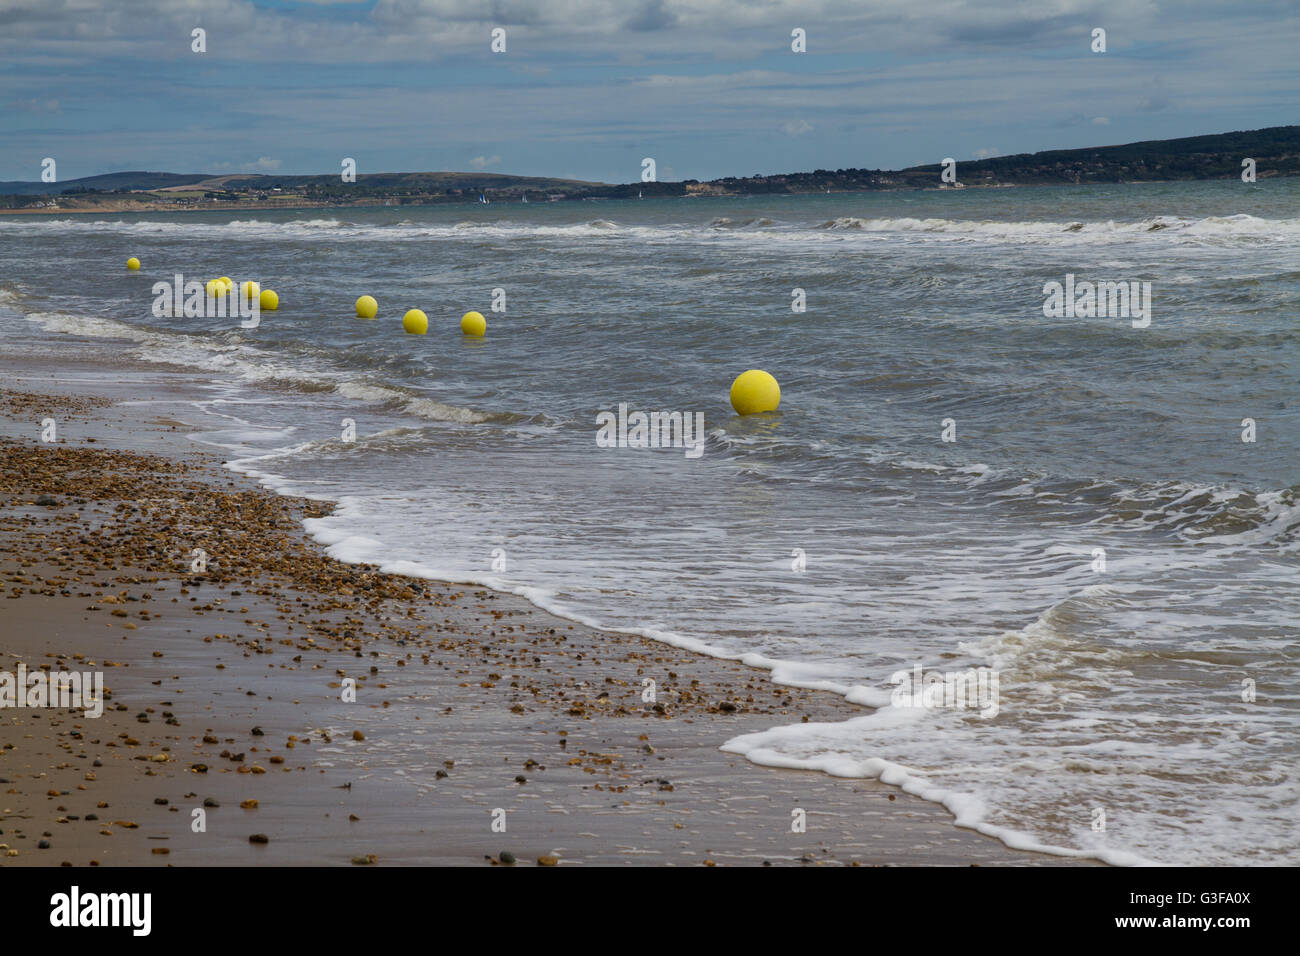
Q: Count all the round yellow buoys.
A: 9